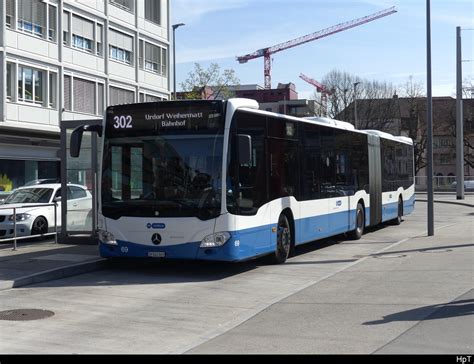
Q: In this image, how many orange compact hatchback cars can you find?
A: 0